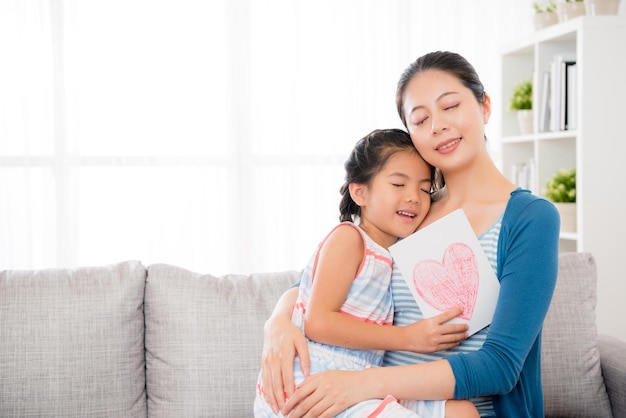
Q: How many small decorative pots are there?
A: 5